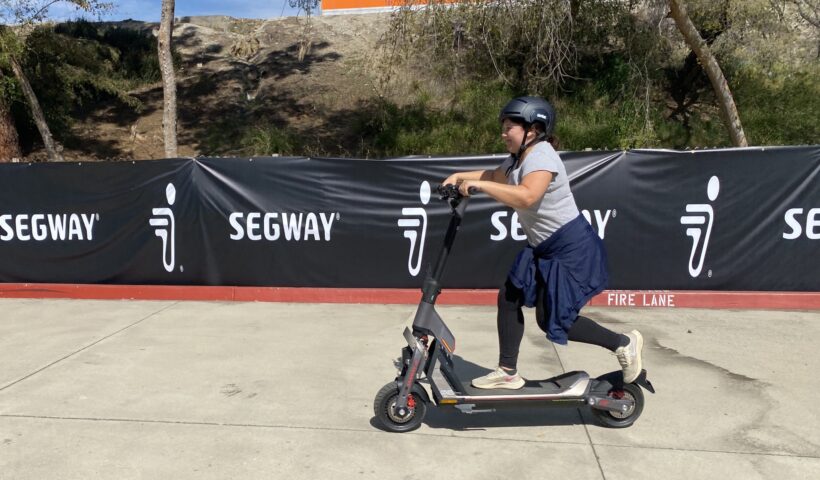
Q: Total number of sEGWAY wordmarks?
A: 4